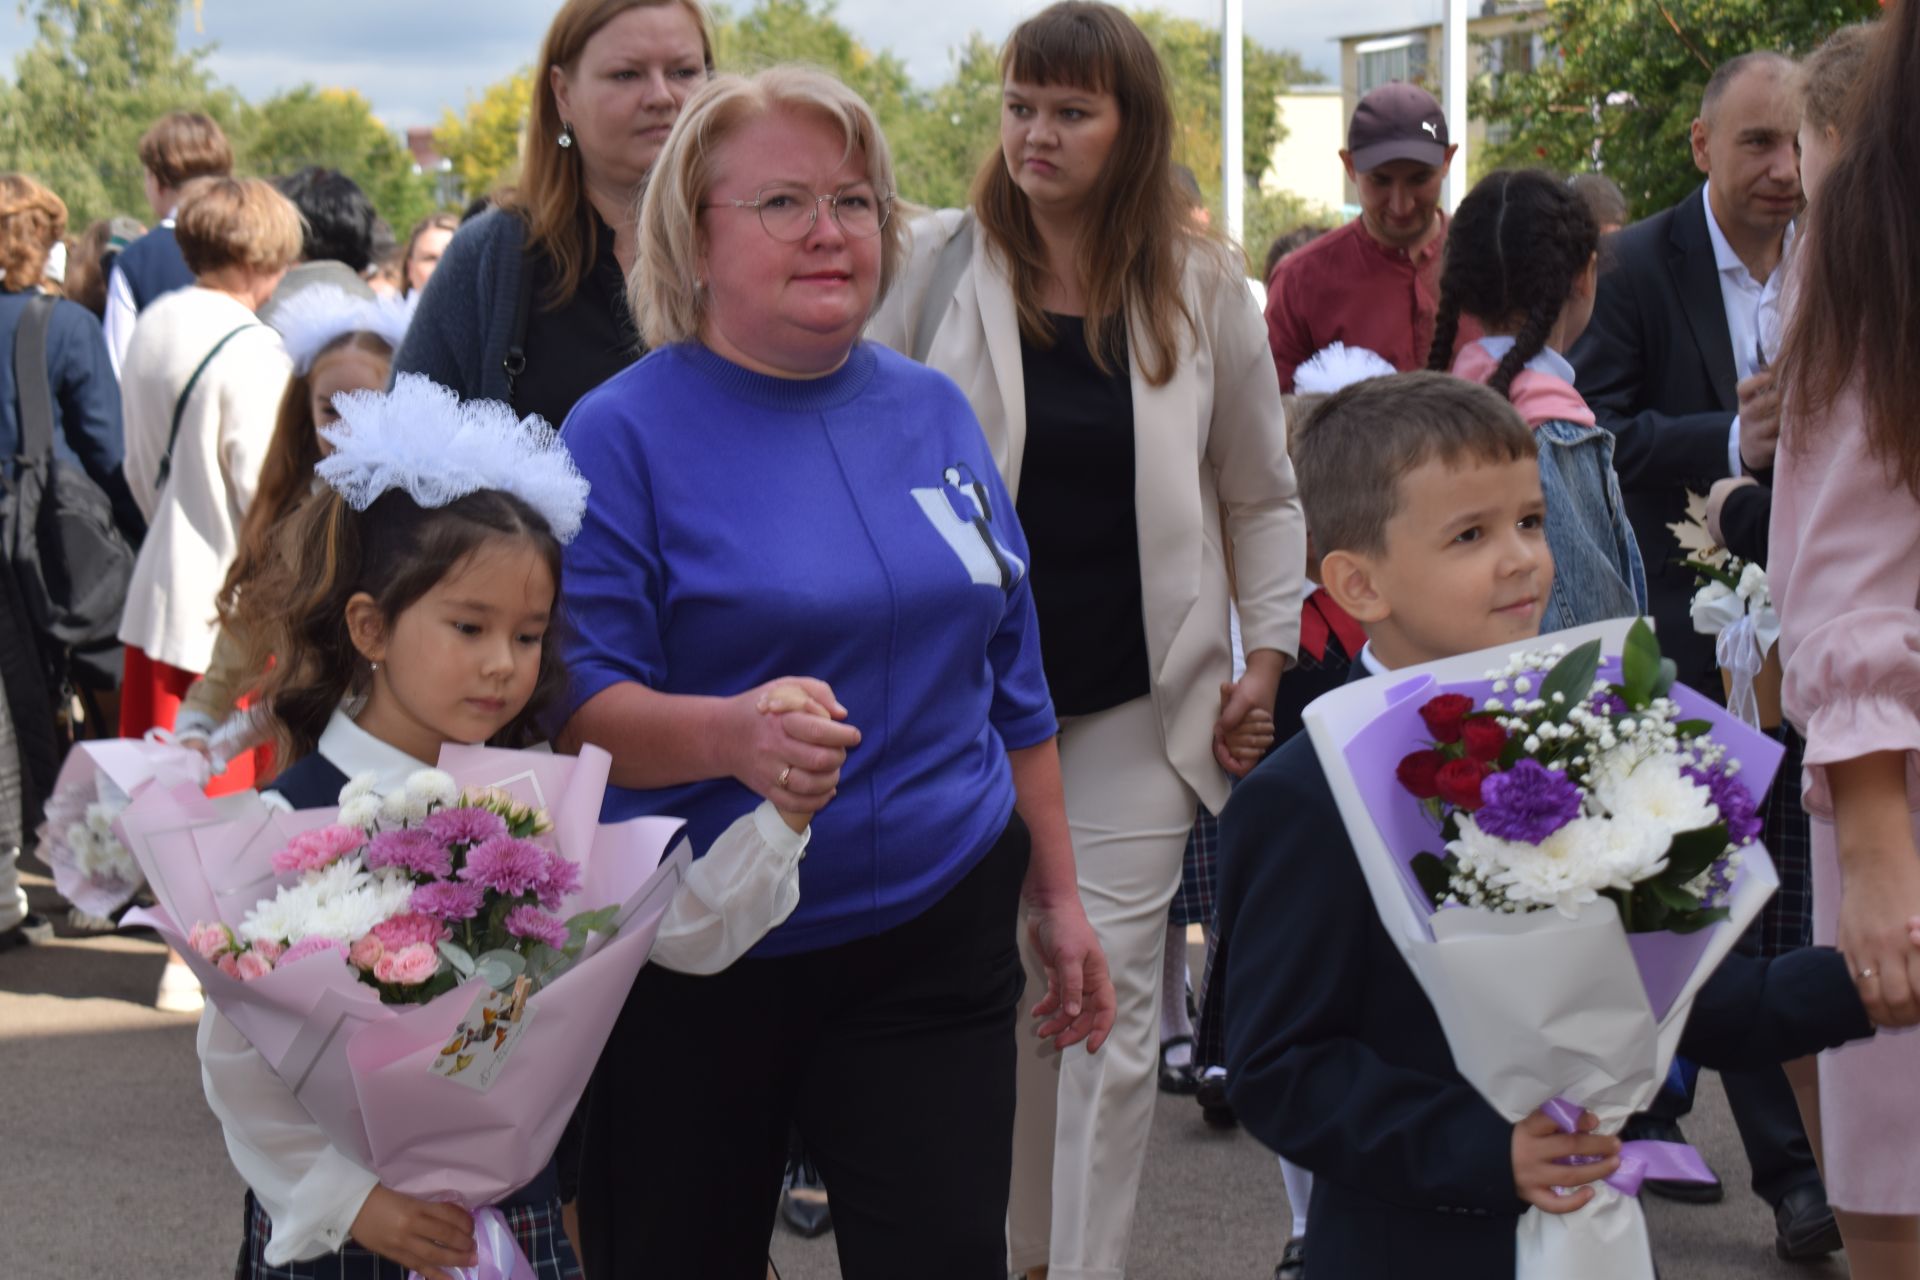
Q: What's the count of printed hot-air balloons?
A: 0